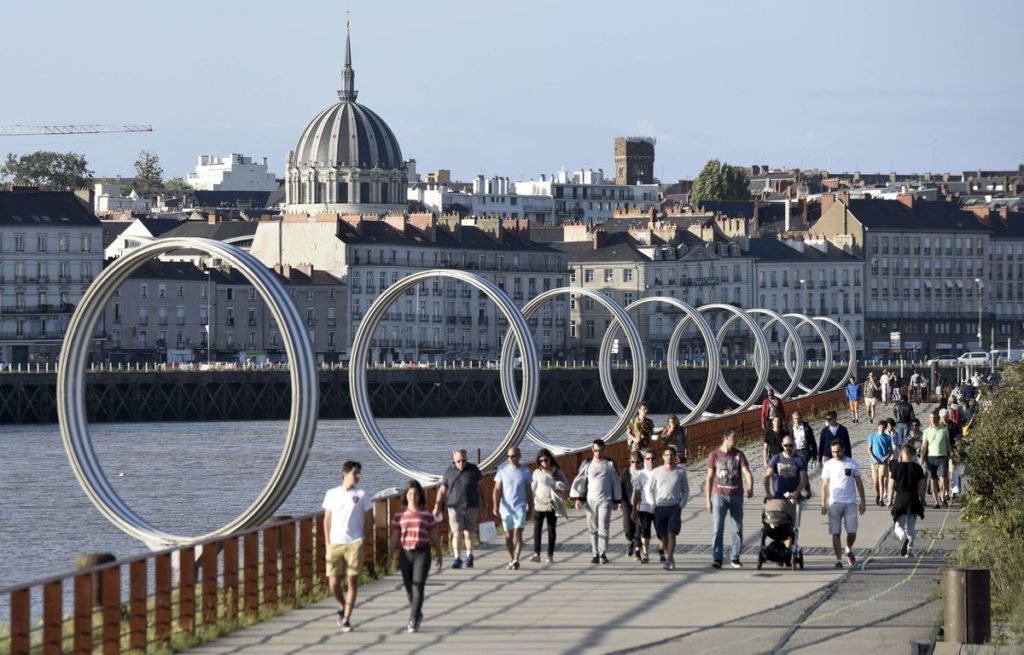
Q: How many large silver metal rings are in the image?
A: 8